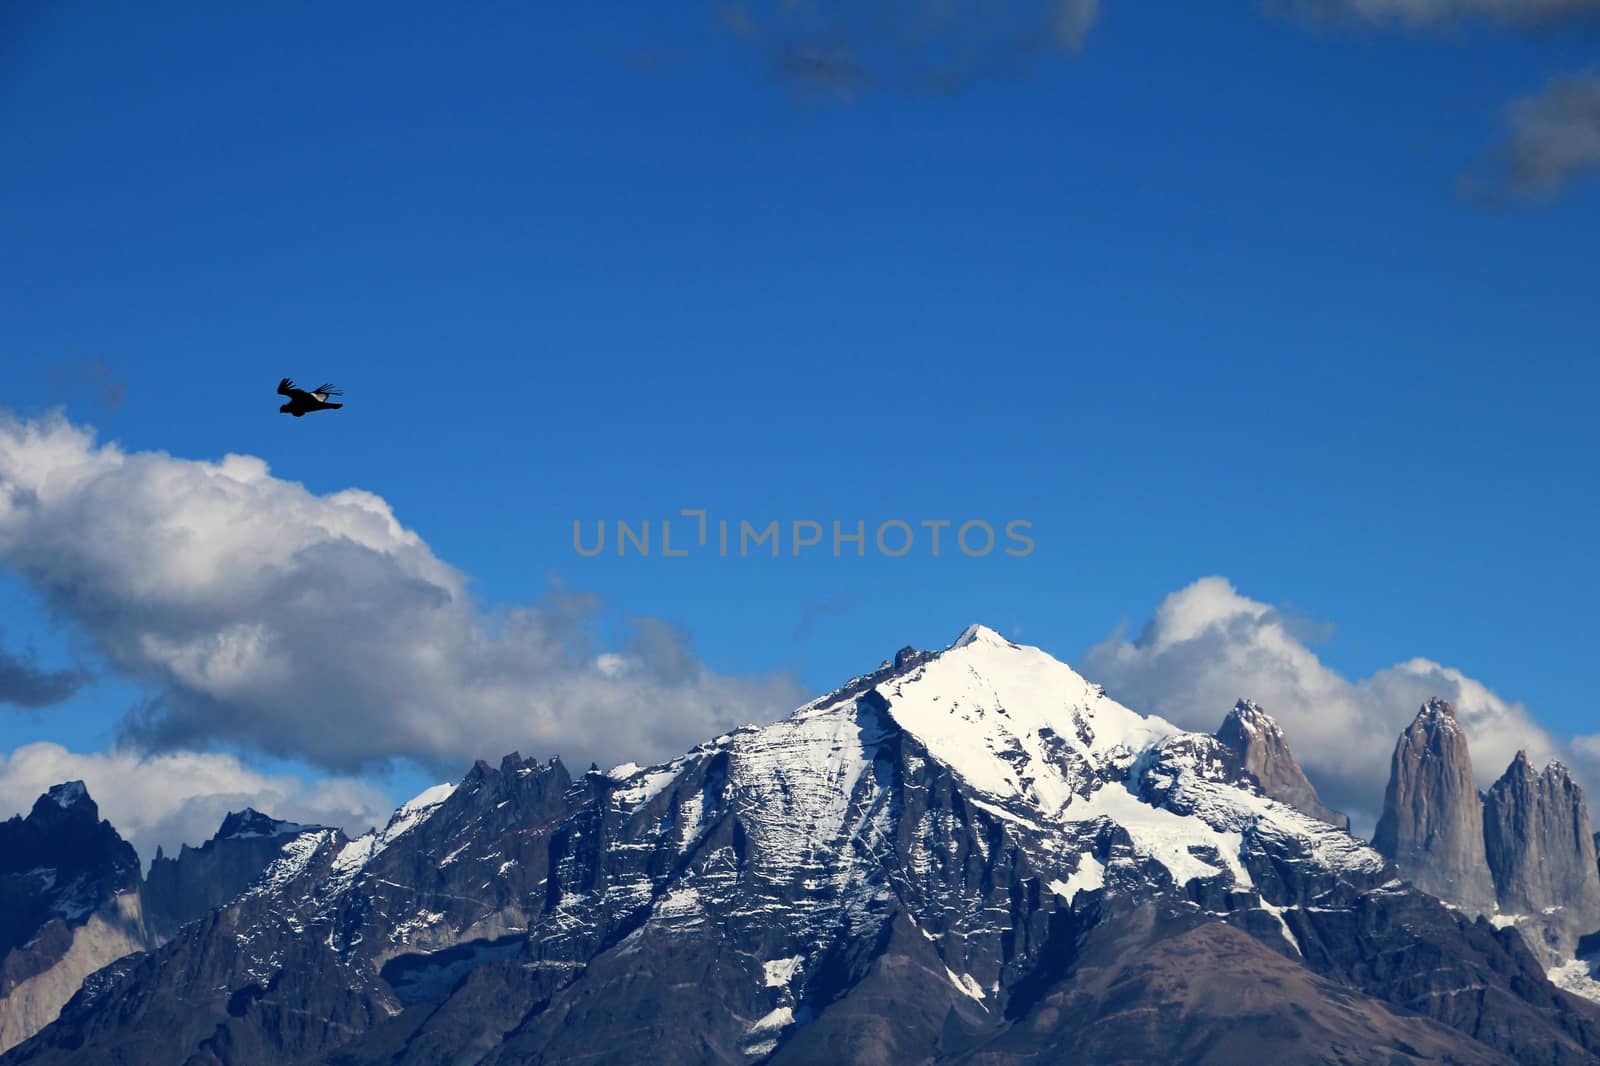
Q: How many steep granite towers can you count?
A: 3